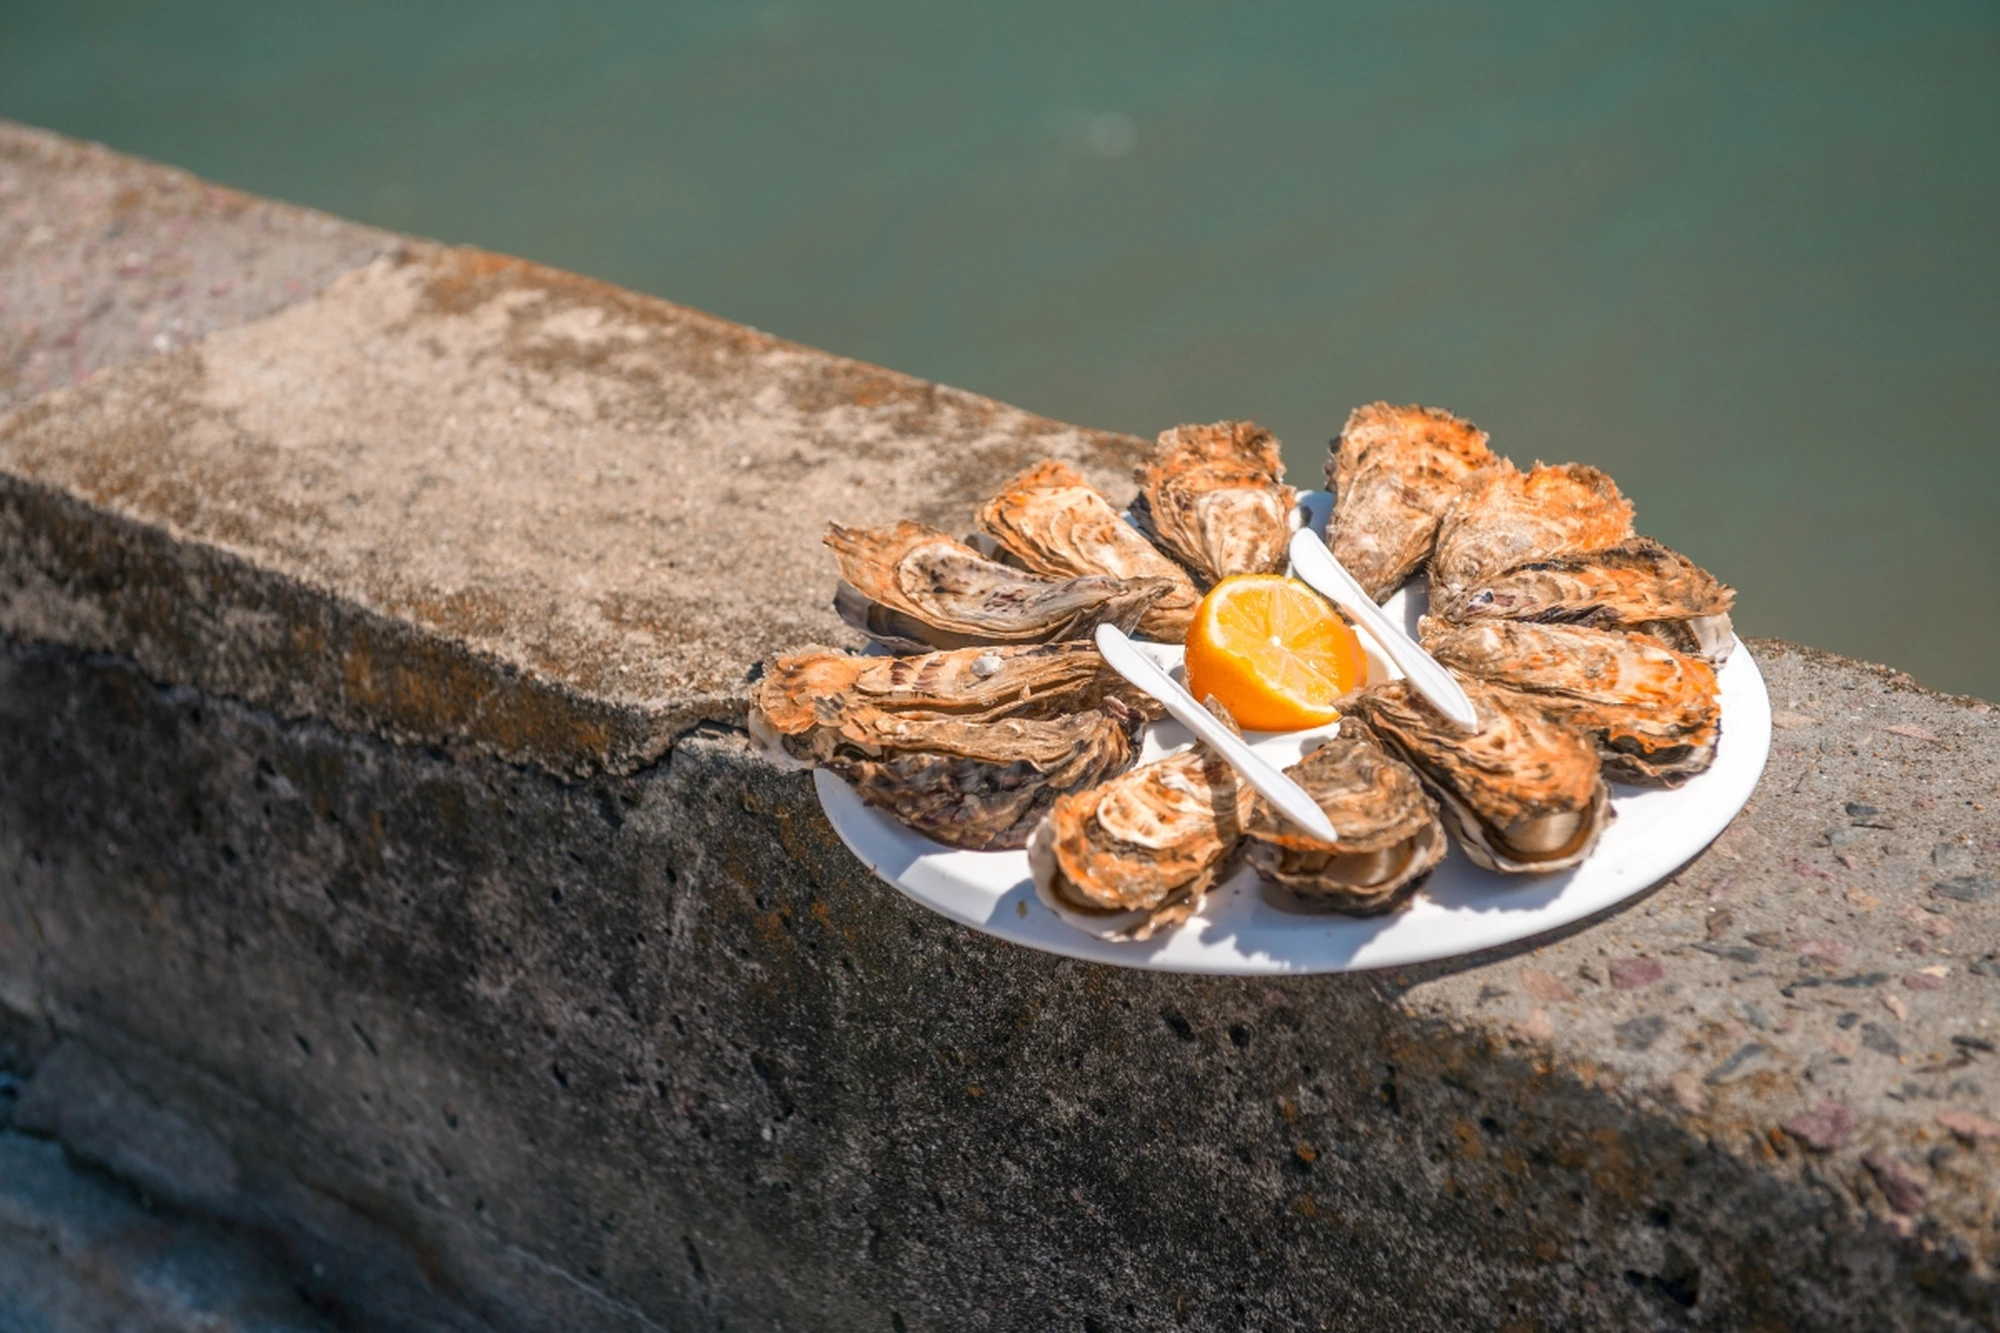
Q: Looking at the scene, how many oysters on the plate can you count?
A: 12